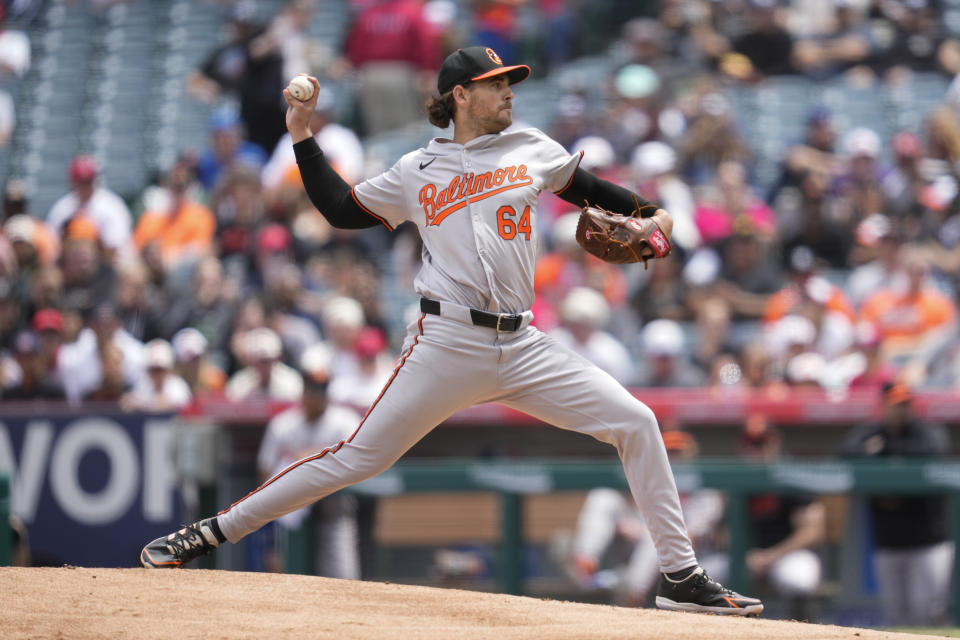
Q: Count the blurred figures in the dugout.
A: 4